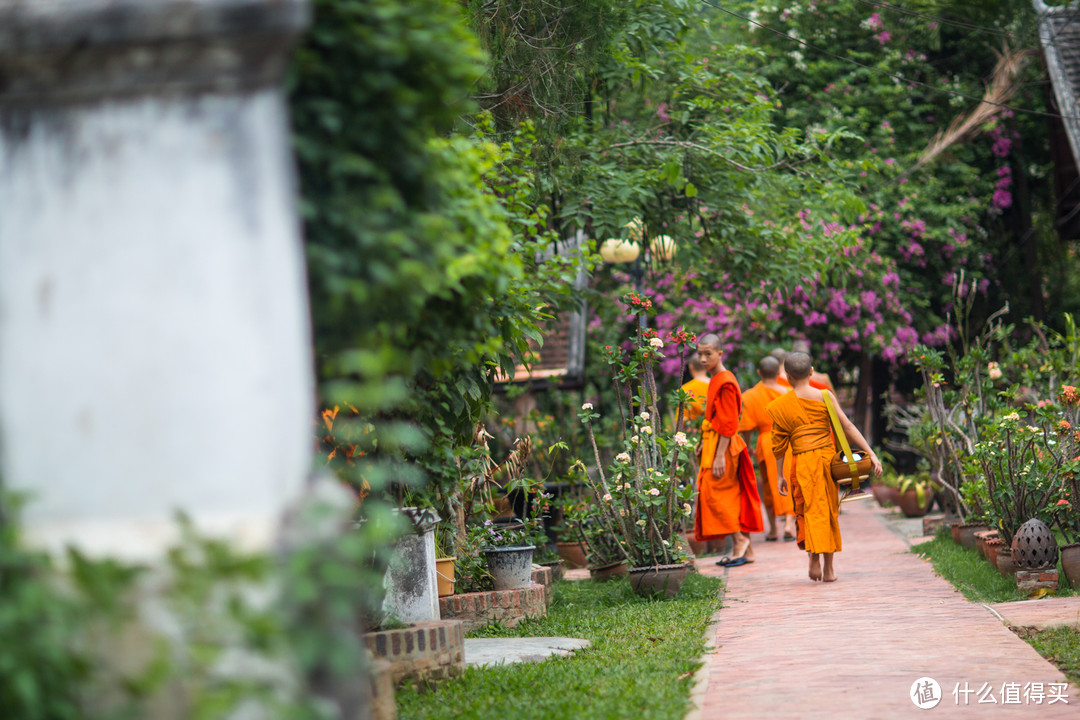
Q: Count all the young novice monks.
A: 6